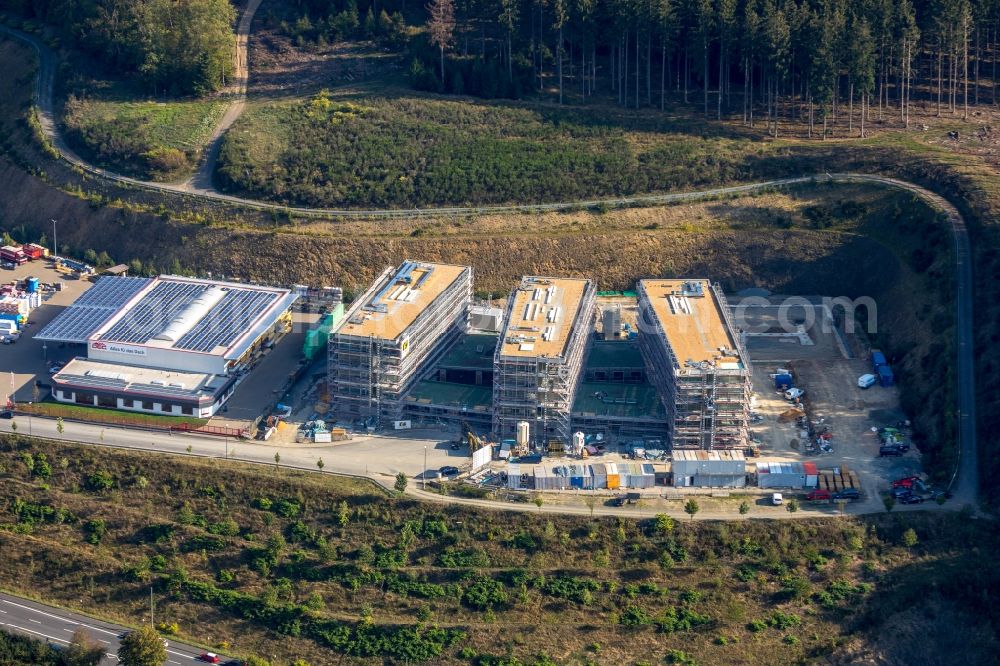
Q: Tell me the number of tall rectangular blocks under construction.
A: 3